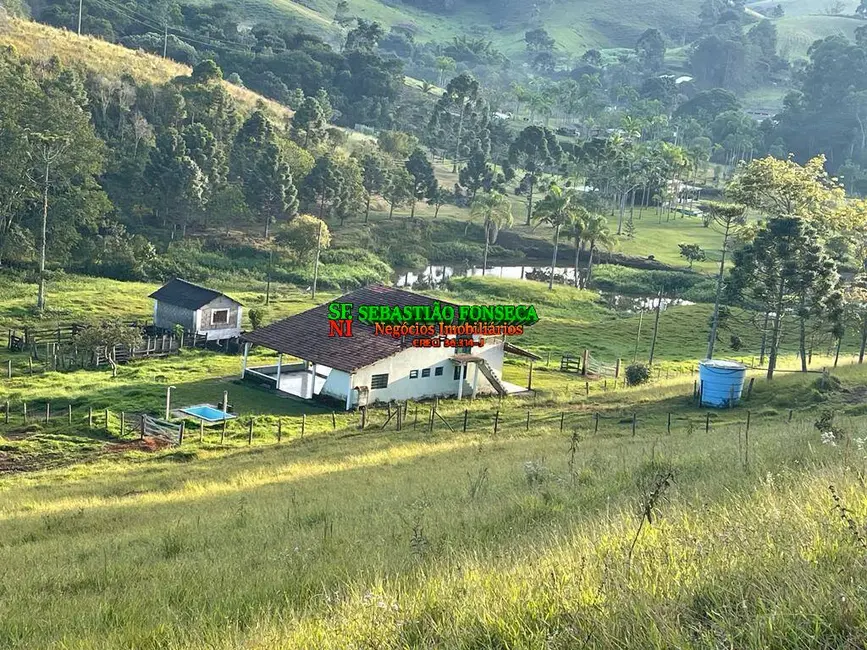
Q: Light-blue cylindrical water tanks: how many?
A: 1